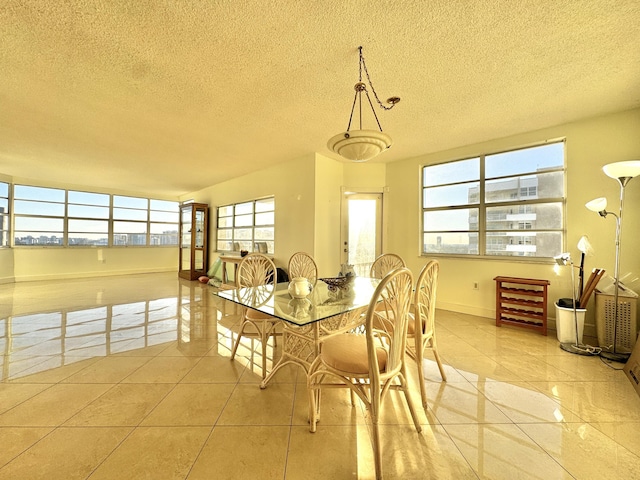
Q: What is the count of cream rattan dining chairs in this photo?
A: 5